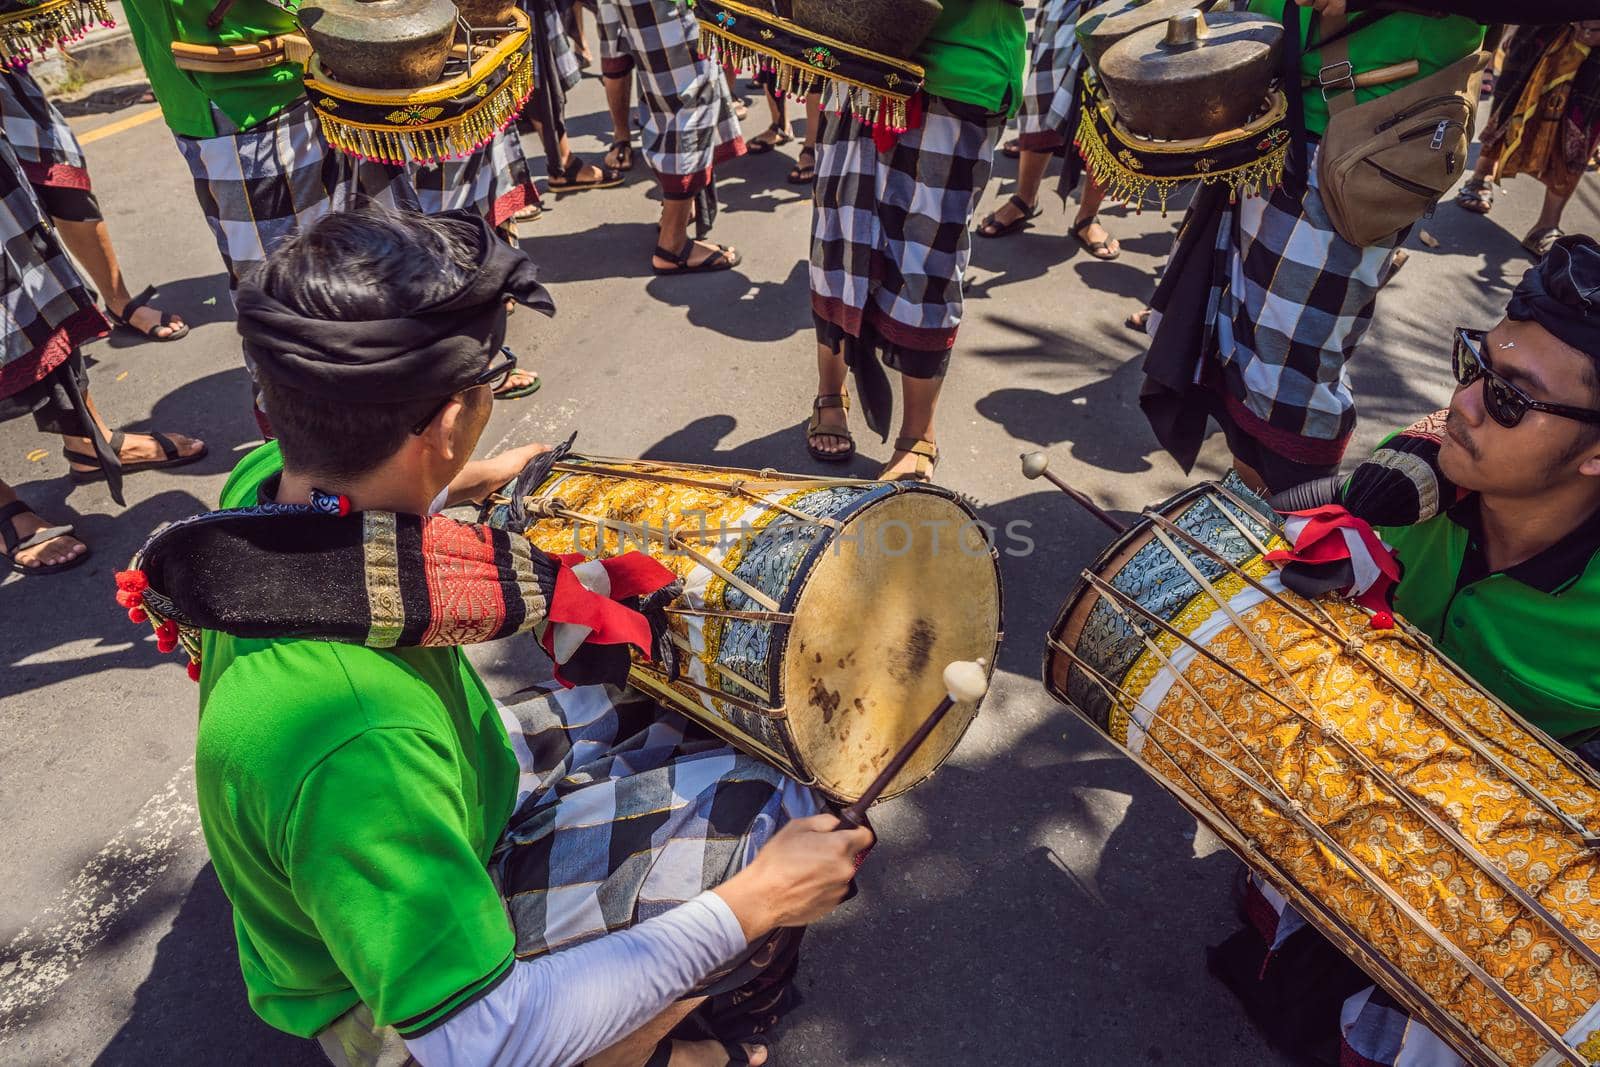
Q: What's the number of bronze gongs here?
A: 5